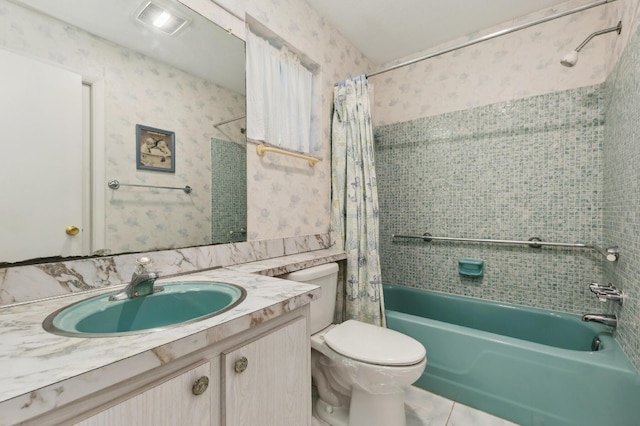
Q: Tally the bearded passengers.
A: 0